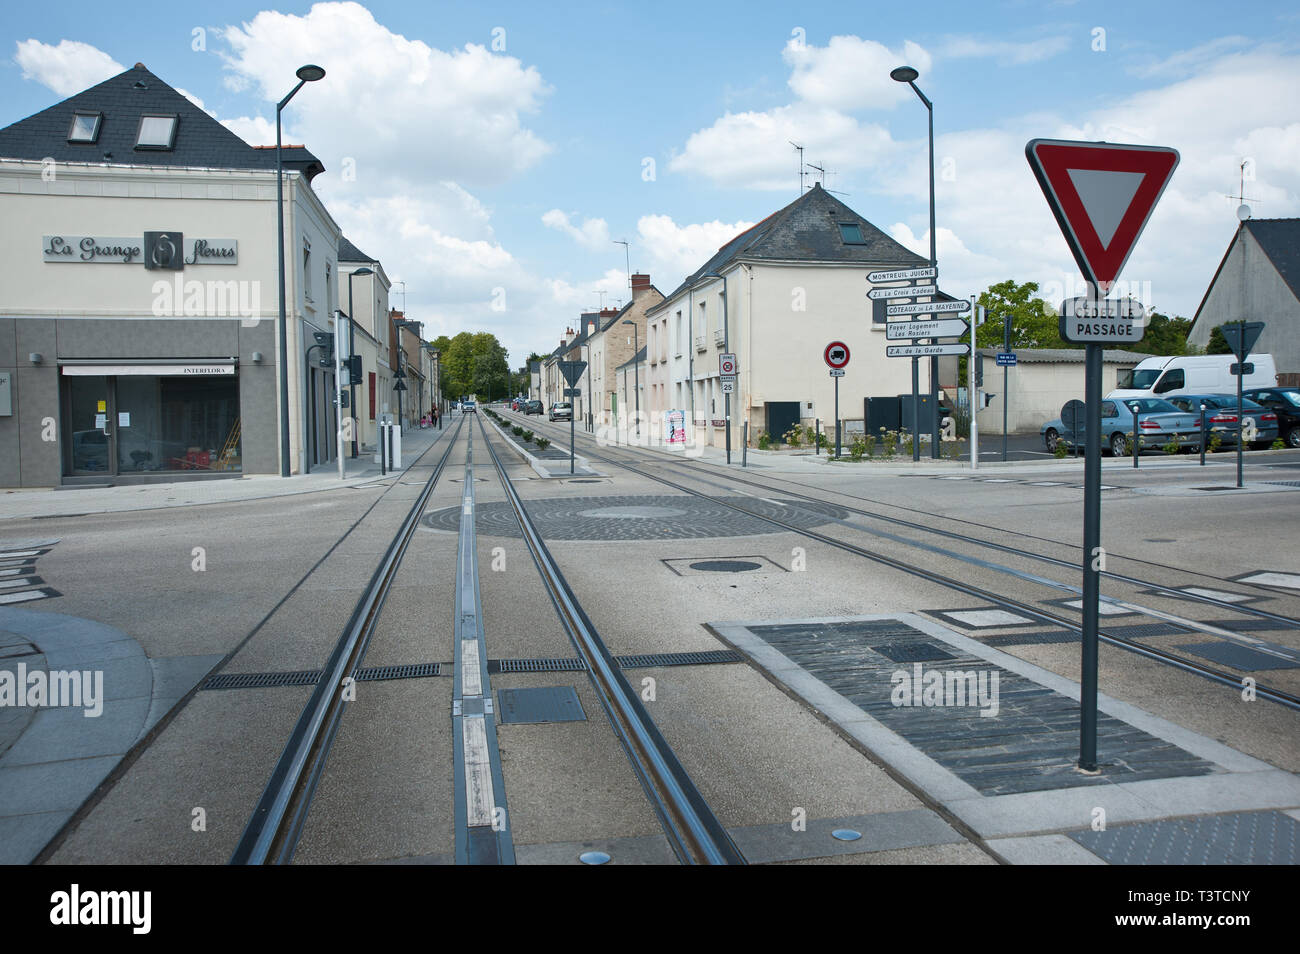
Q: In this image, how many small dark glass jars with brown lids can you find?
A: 0